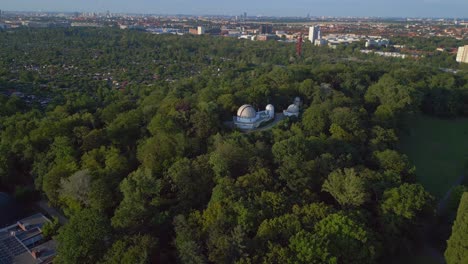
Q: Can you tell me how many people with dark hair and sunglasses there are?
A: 0